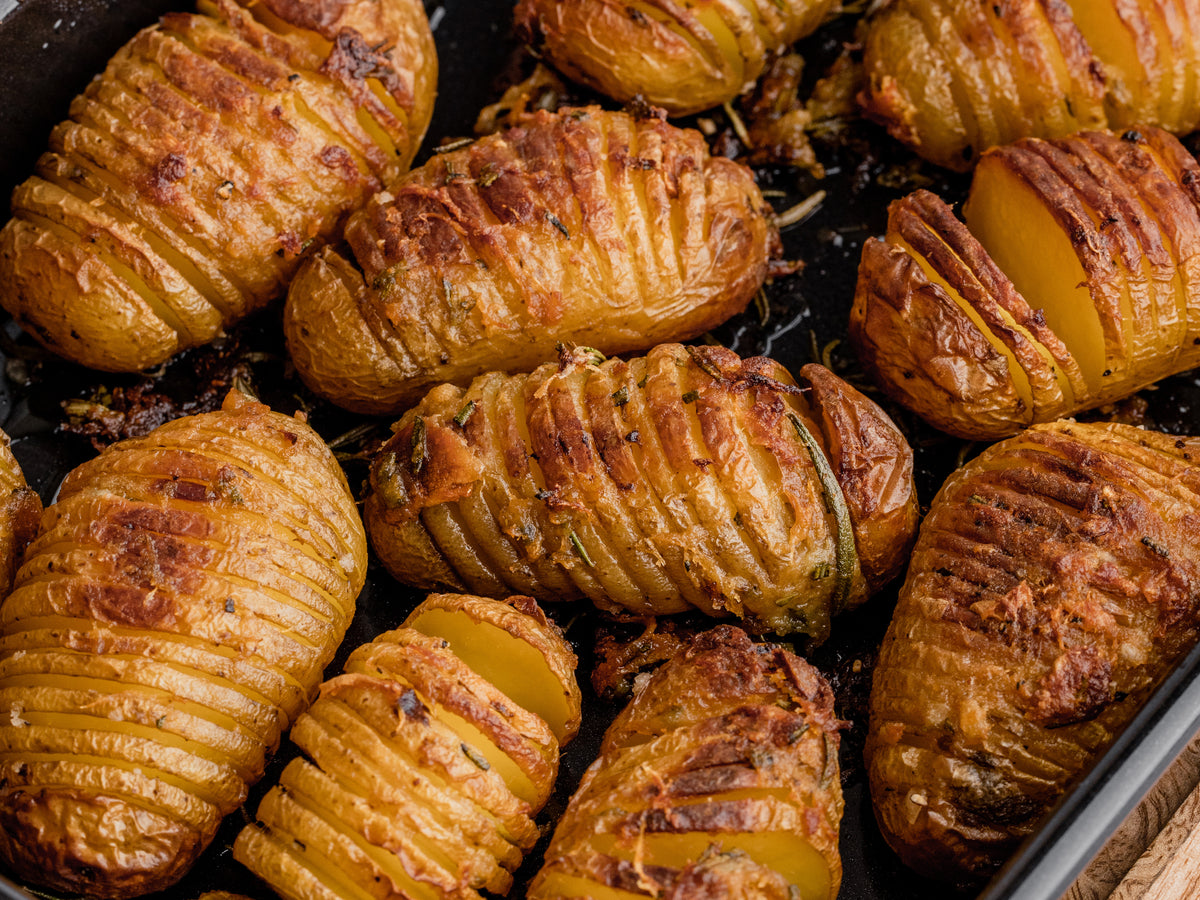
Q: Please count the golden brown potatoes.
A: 11